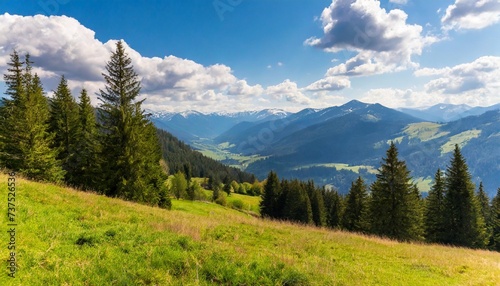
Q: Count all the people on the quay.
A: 0